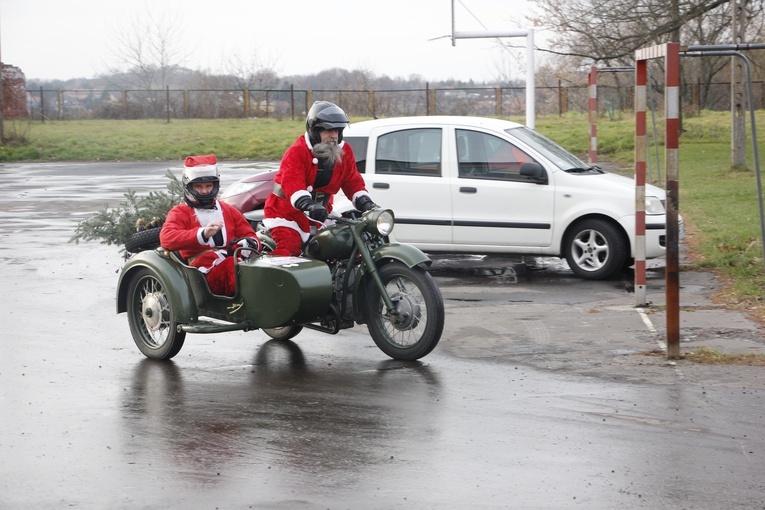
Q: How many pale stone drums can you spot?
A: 0